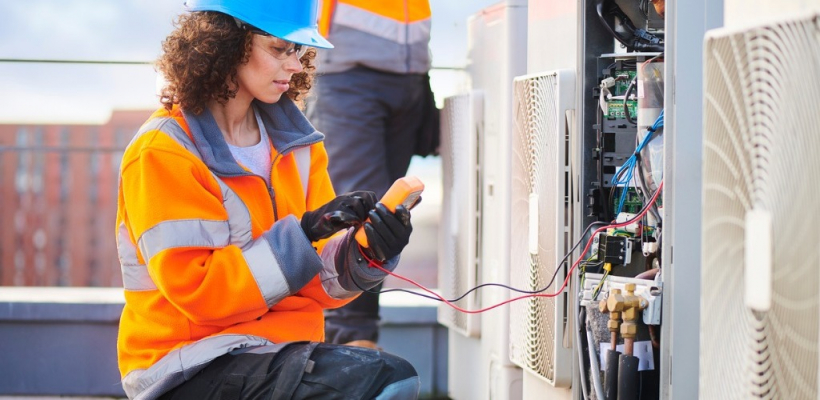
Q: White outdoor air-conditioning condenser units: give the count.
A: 3